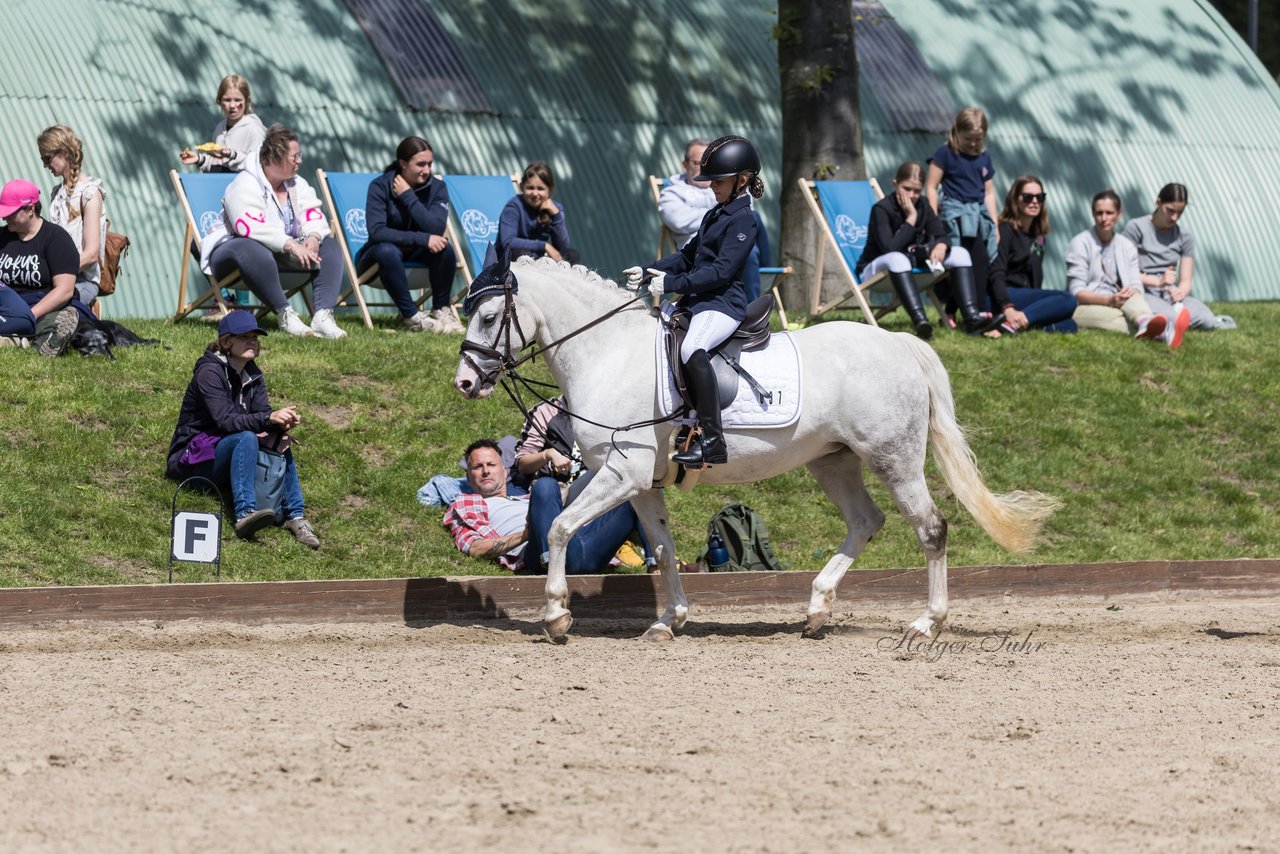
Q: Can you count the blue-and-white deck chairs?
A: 5